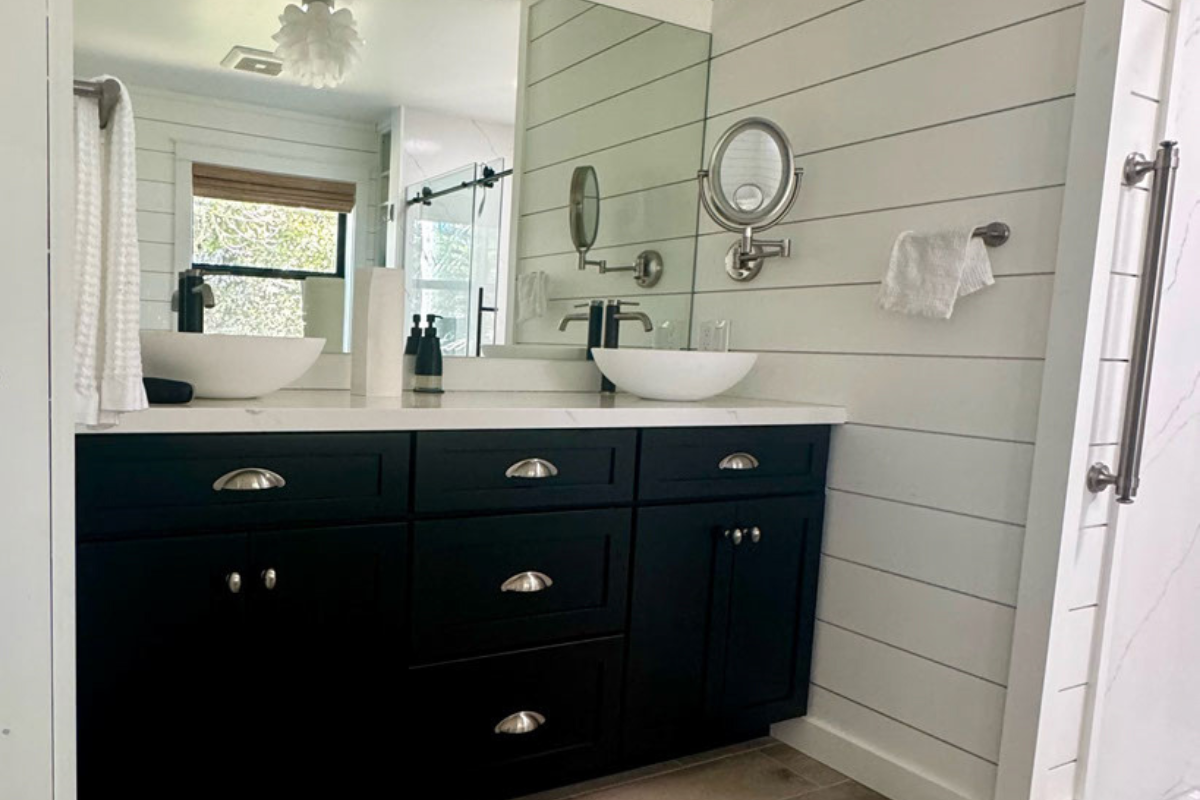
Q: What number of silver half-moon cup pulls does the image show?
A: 5